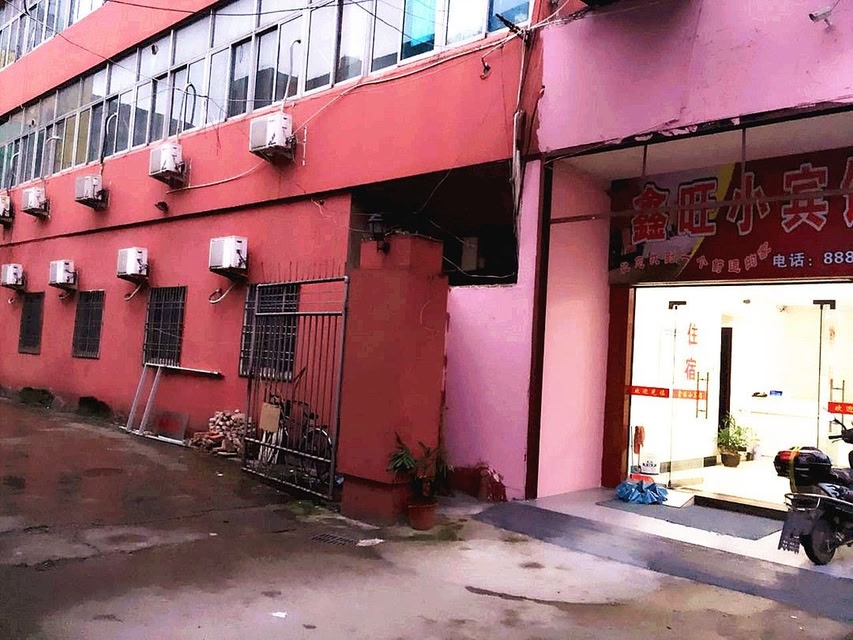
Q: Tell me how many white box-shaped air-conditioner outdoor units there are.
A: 9